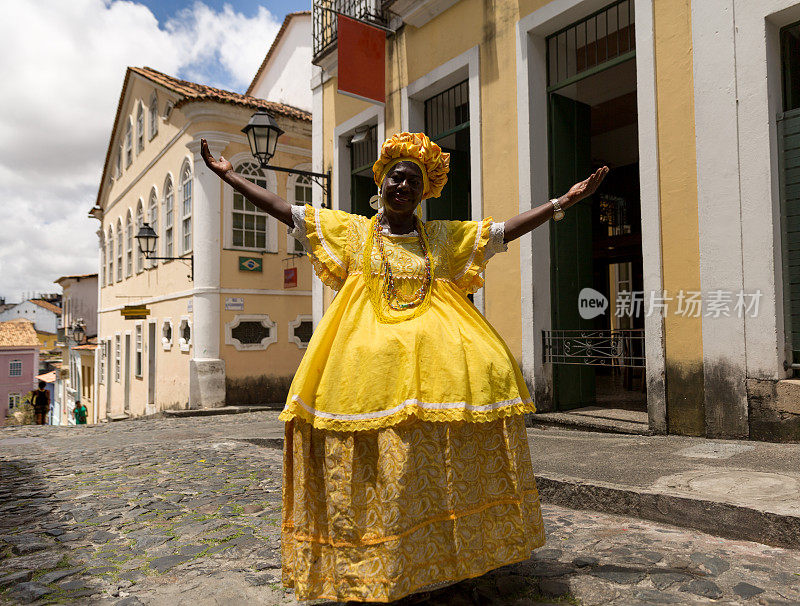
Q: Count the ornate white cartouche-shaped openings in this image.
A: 4